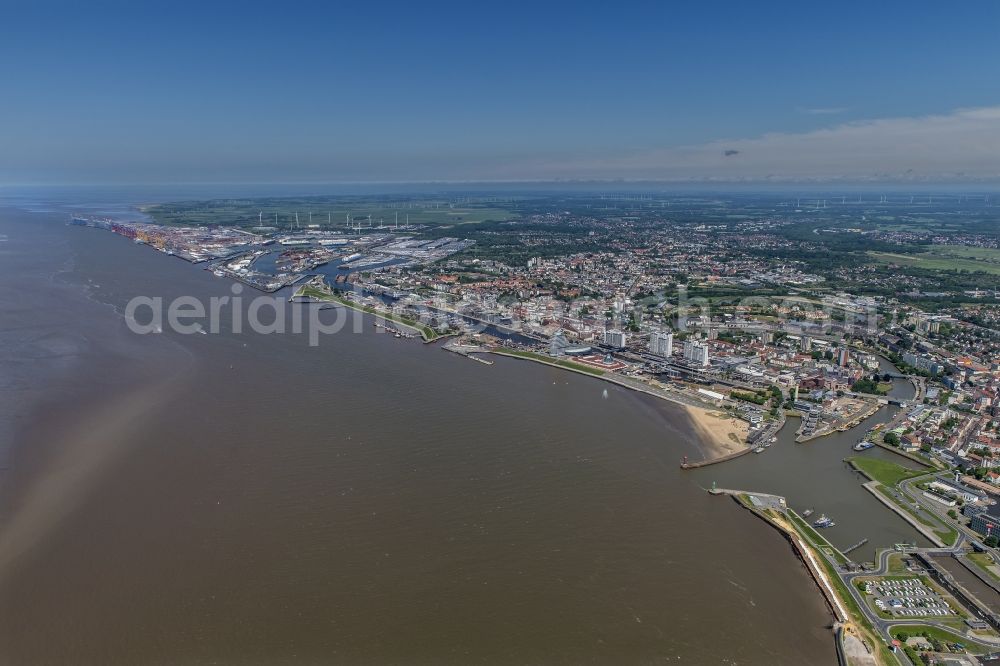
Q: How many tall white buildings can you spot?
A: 3